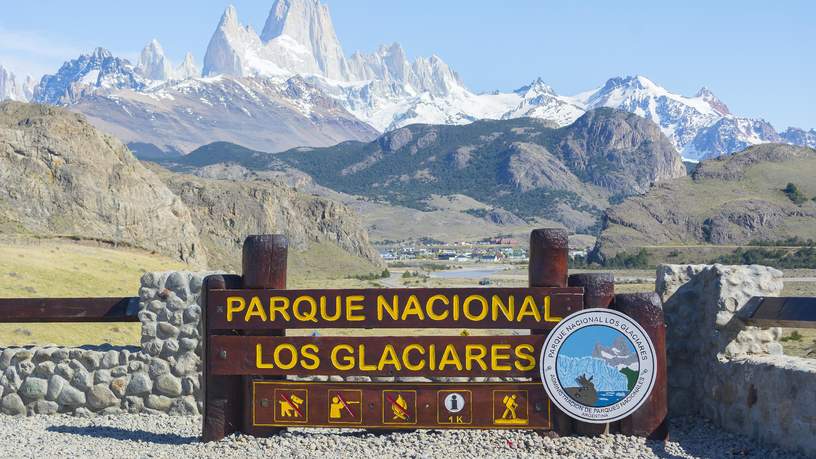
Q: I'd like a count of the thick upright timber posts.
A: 5